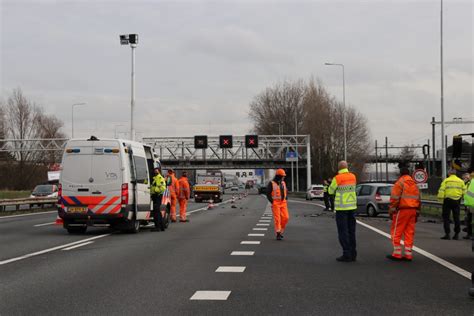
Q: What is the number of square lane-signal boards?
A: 3